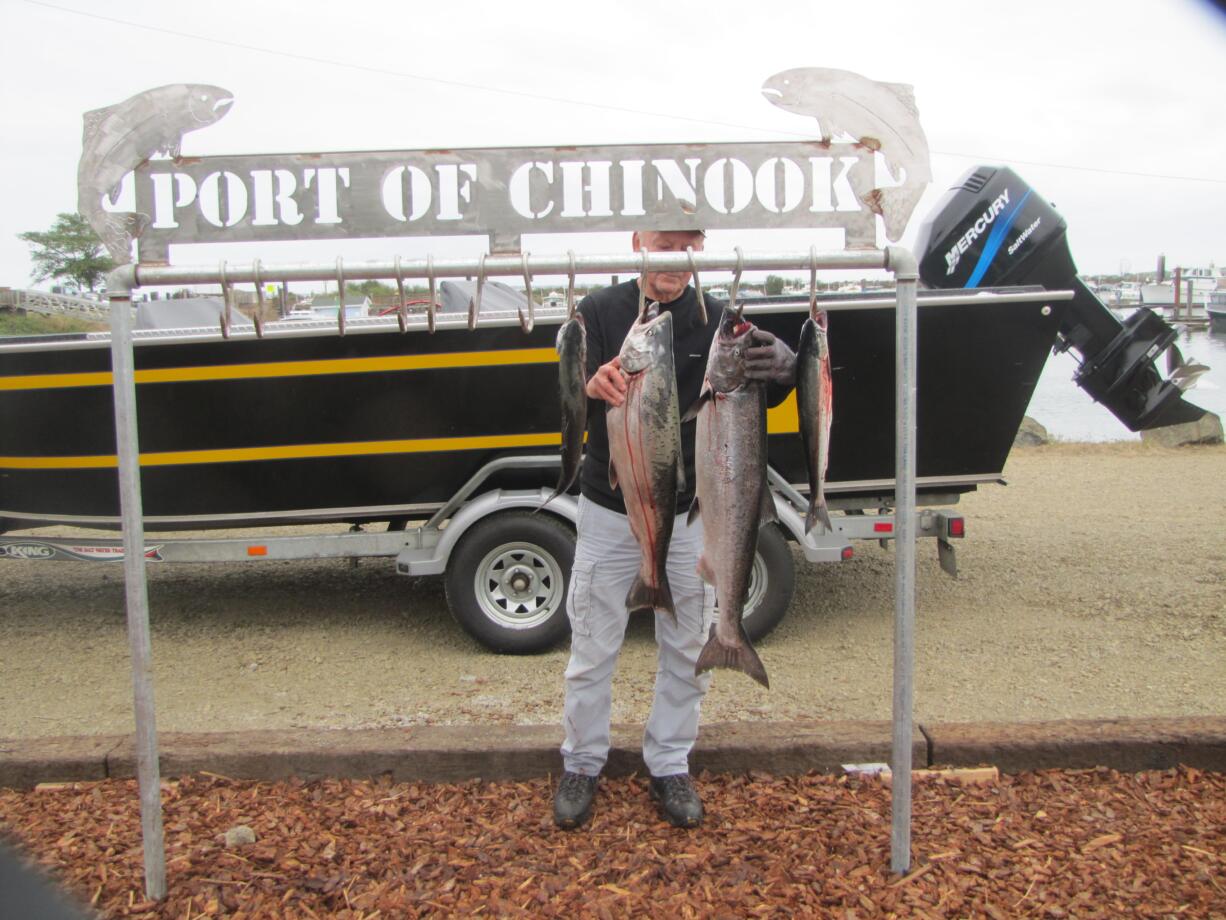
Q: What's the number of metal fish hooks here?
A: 12